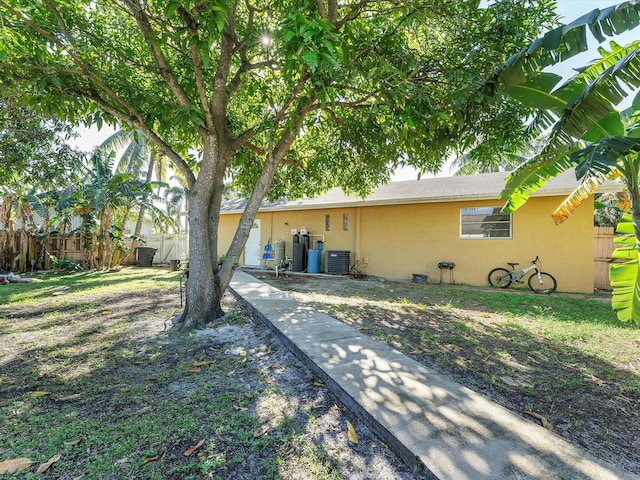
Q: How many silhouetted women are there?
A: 0